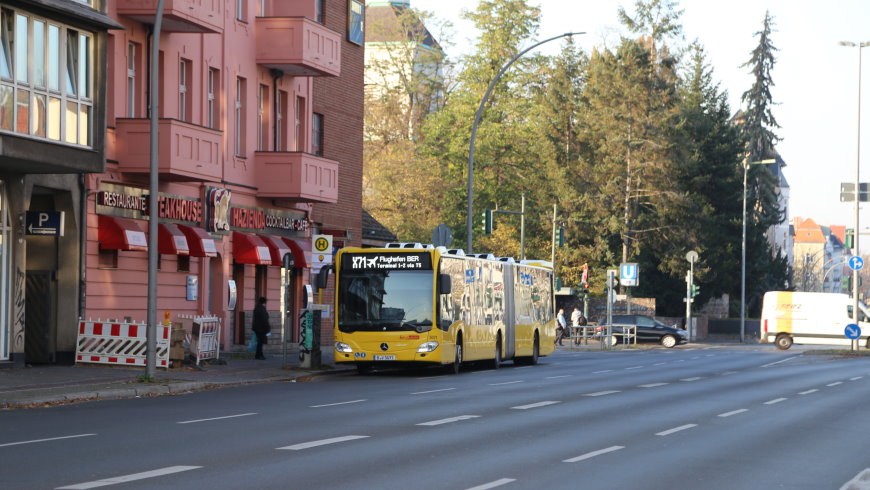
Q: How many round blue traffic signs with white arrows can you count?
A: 2